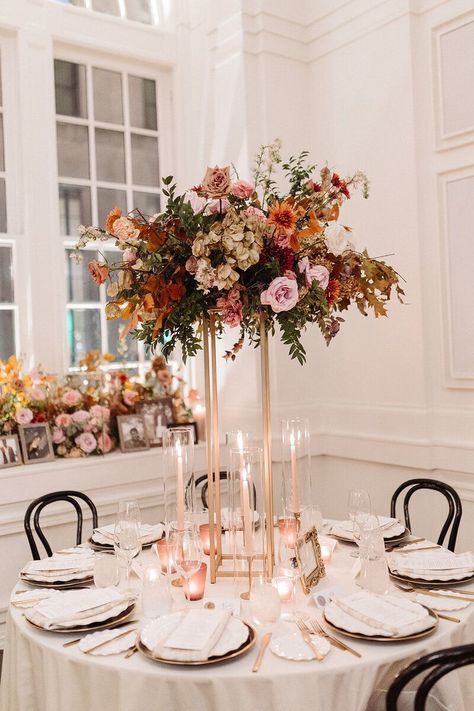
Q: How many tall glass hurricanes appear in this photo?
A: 4